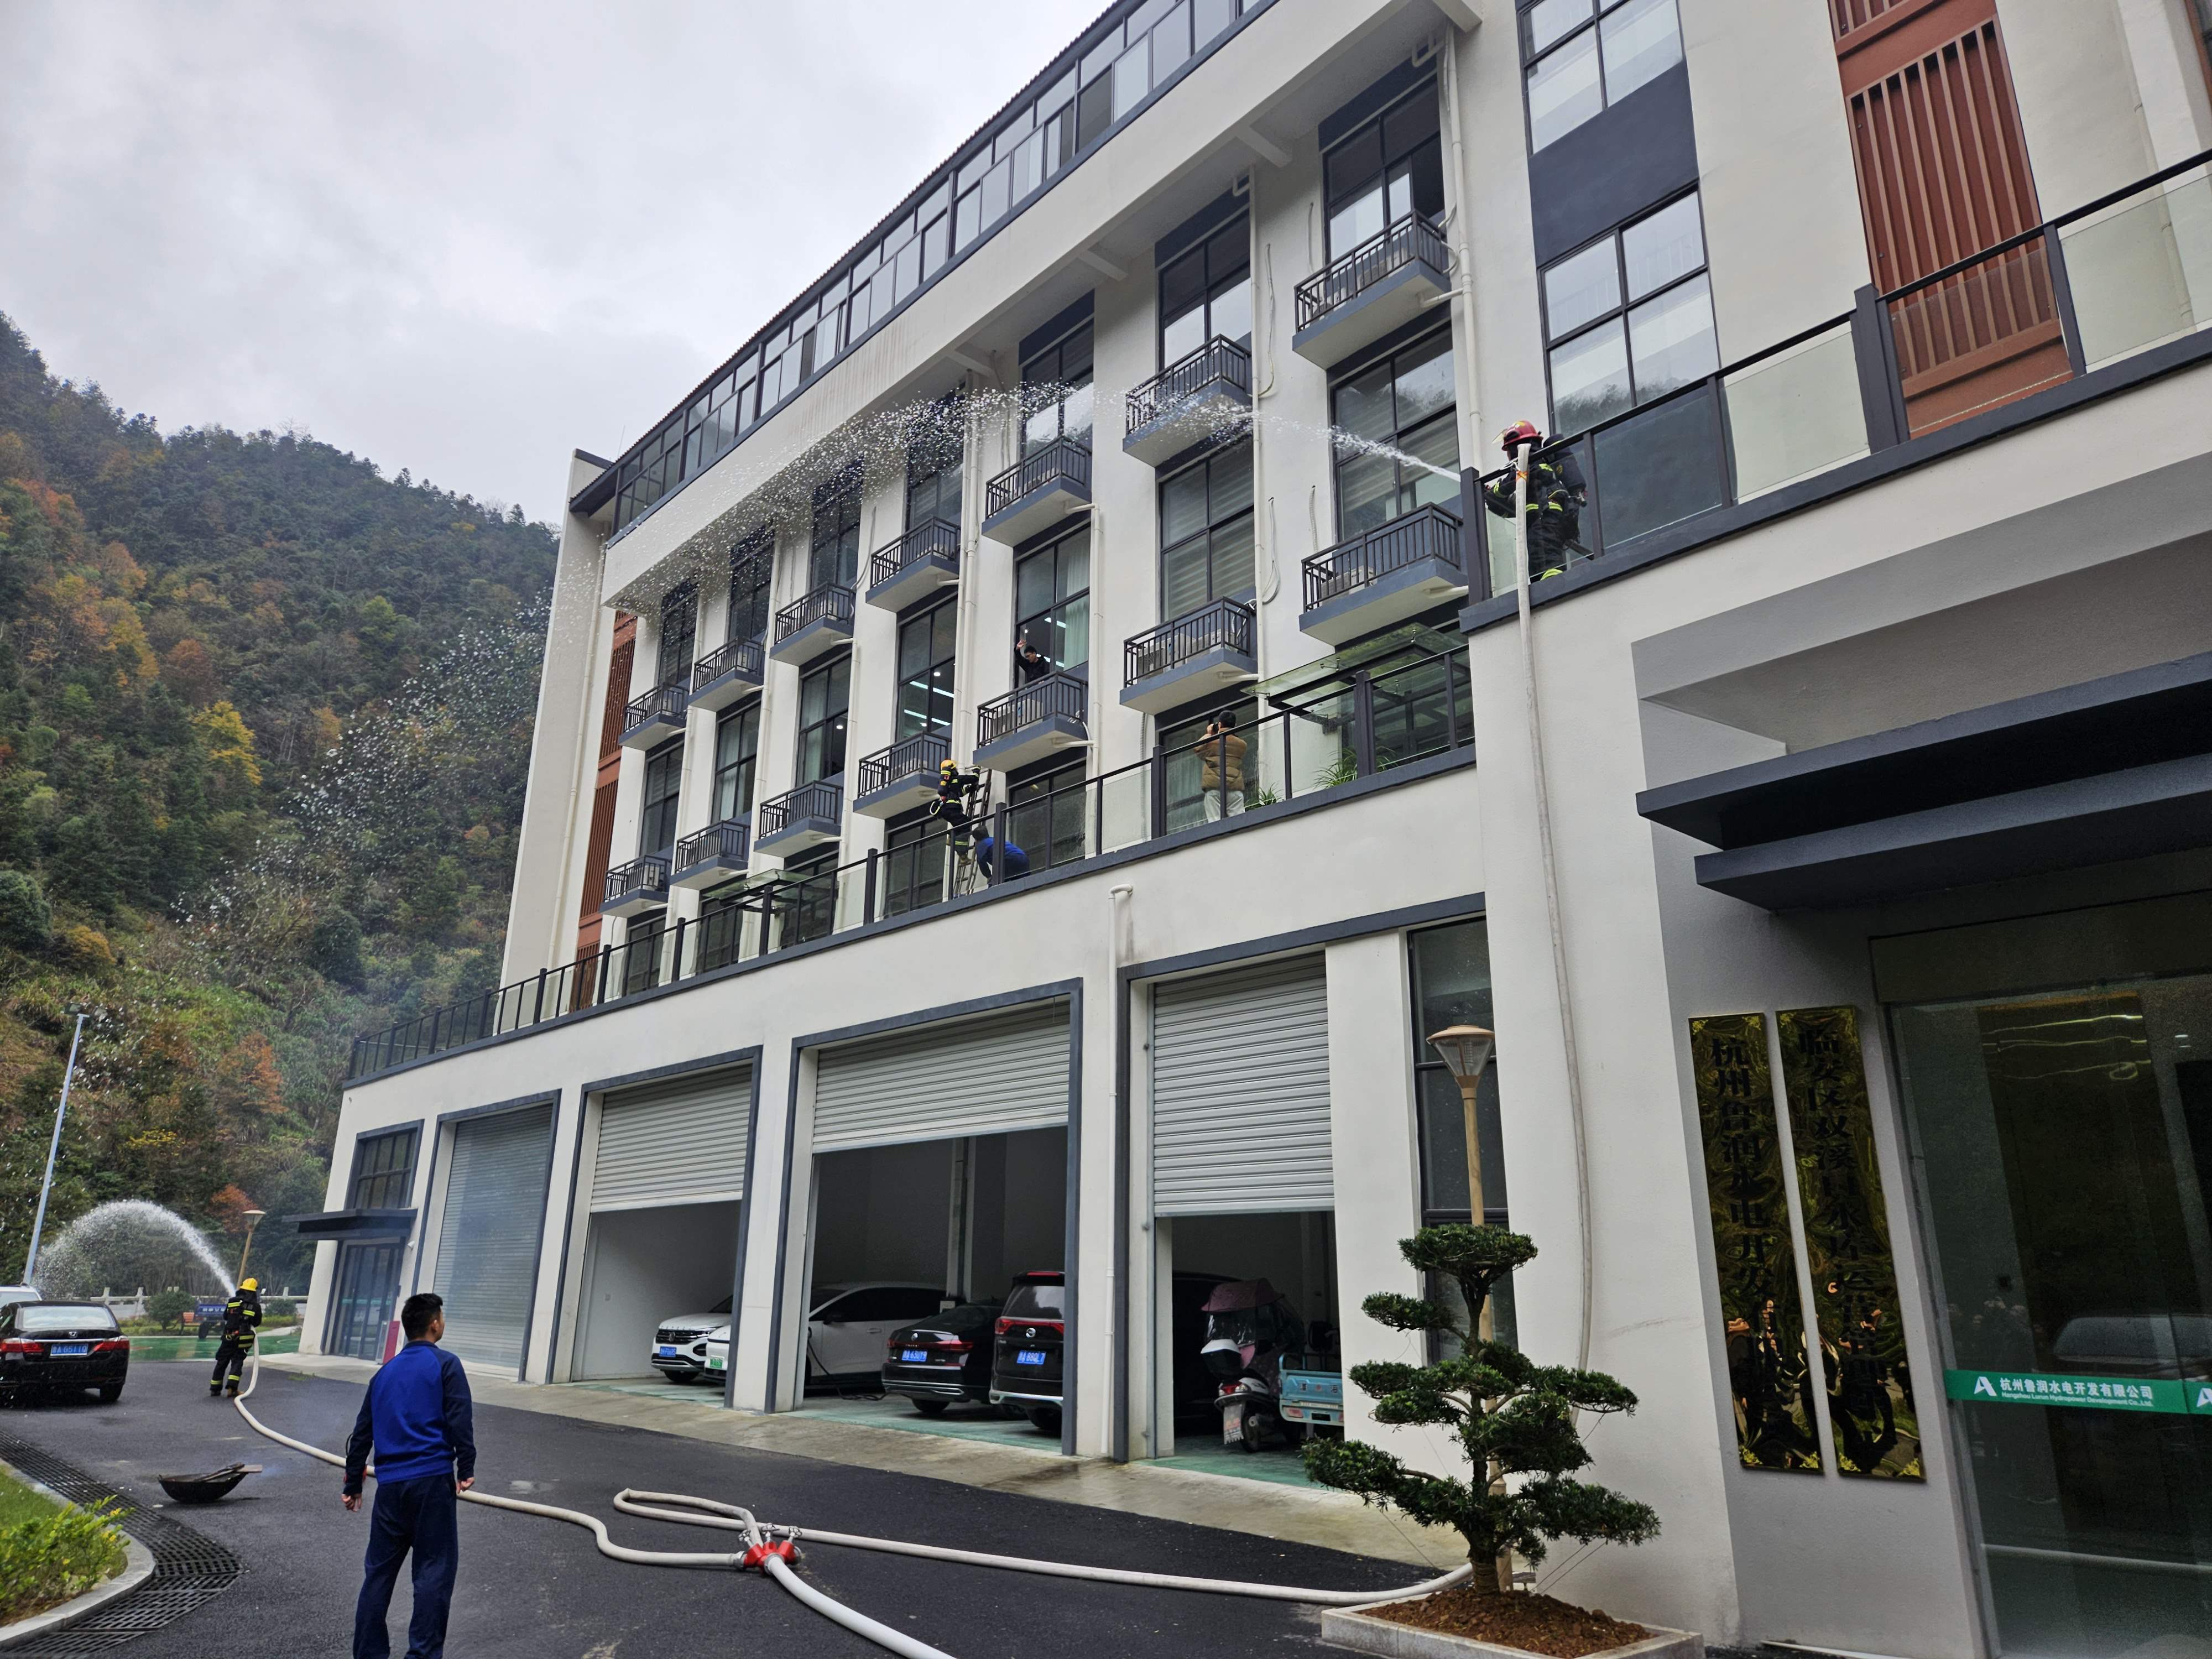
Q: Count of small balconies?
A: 14